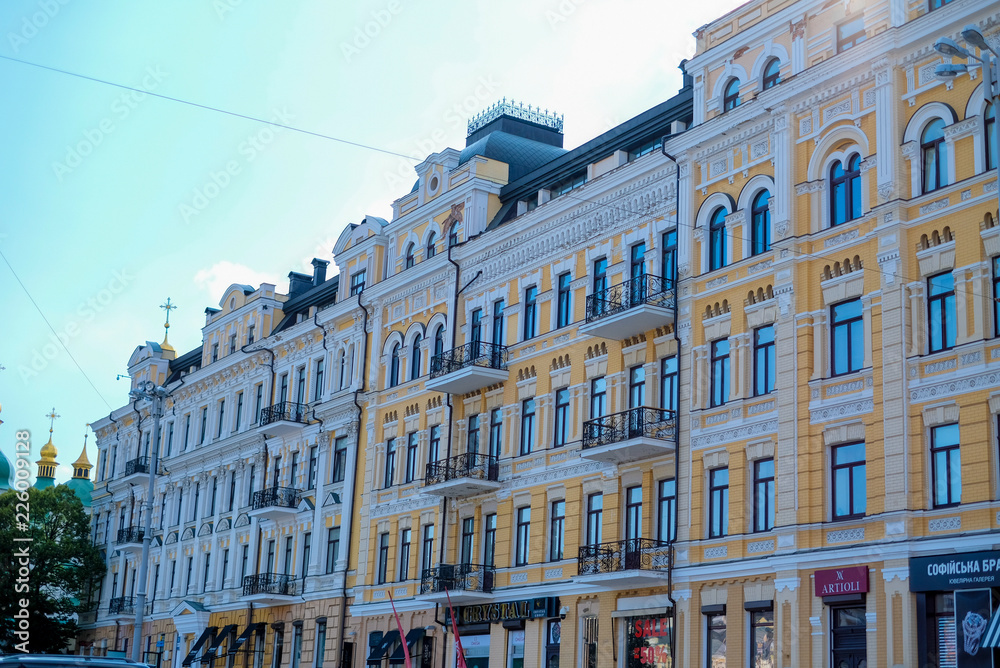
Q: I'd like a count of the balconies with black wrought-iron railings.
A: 12